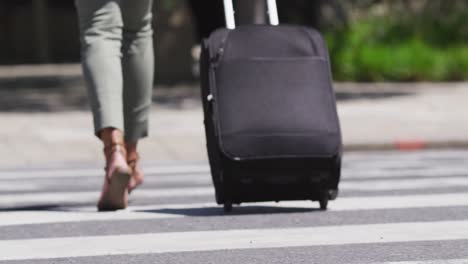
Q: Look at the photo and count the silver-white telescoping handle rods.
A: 2